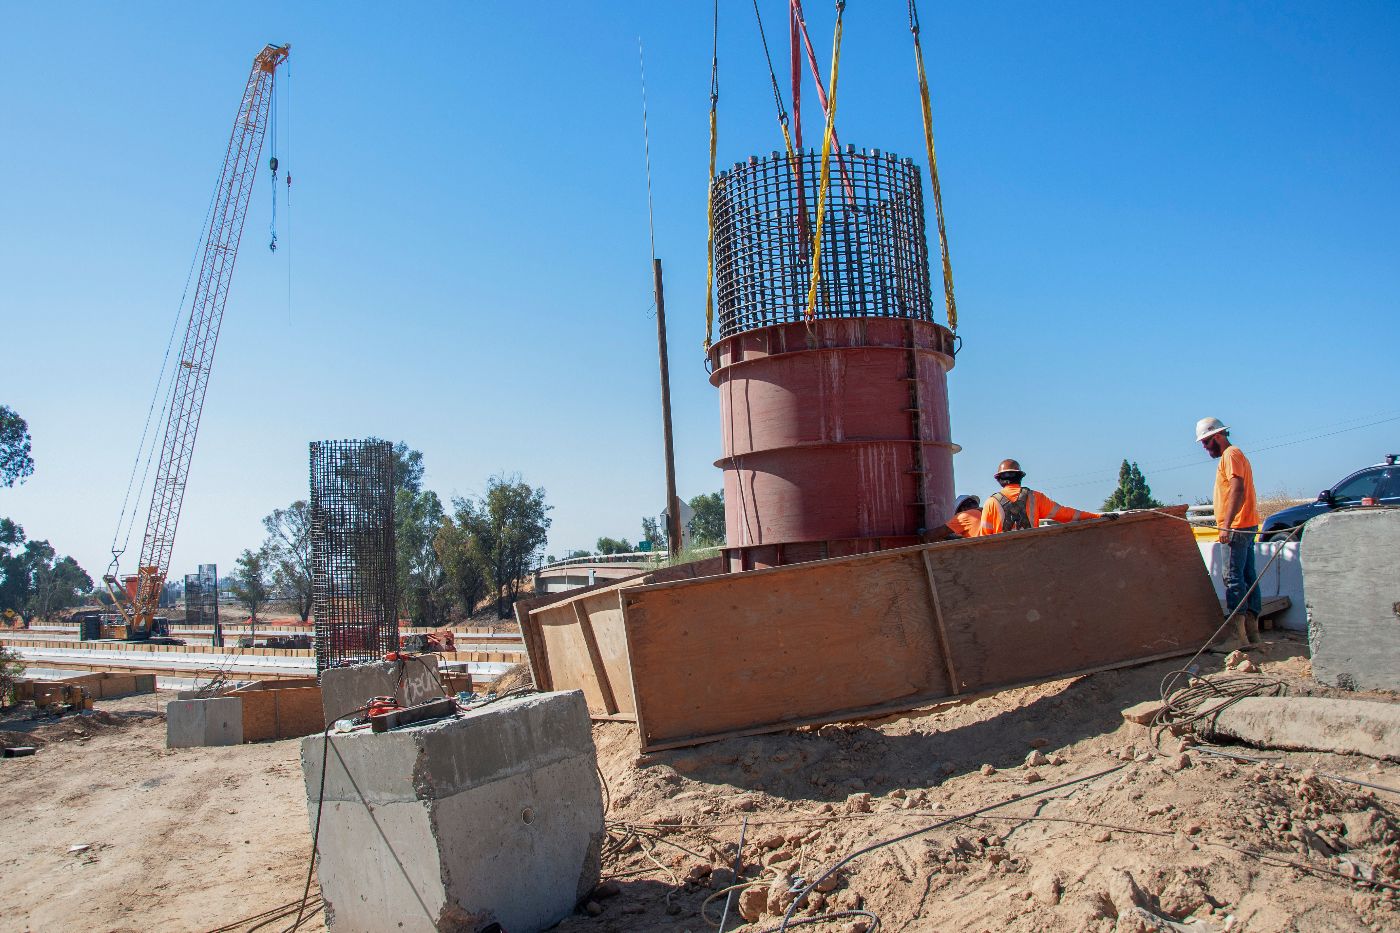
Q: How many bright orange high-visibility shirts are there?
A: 3